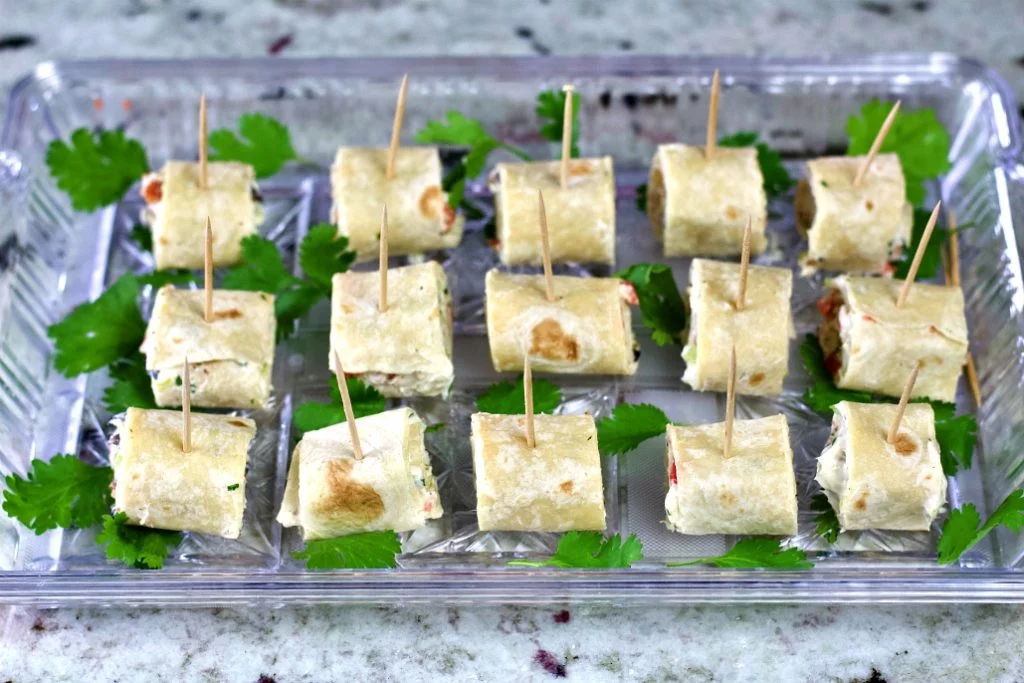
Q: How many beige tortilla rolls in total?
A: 15